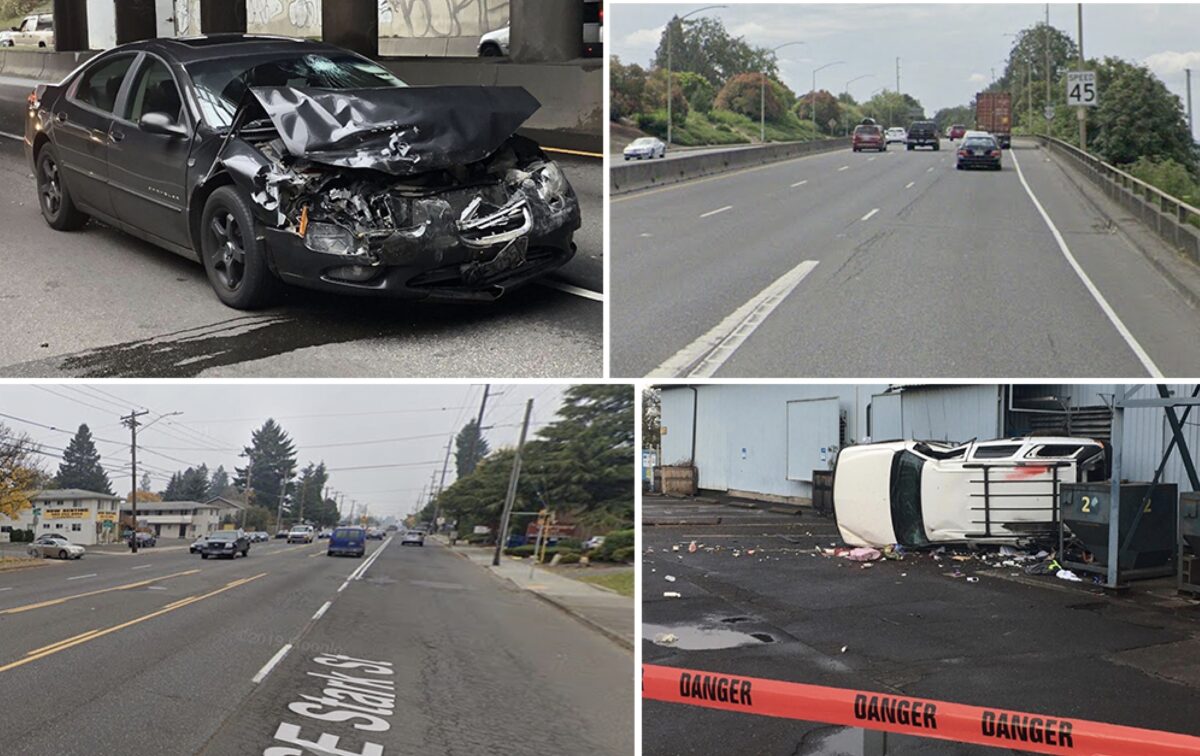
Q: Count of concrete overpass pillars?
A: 5